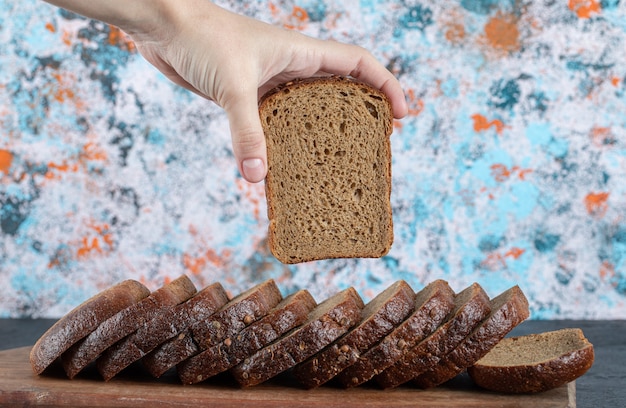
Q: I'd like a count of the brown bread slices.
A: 12